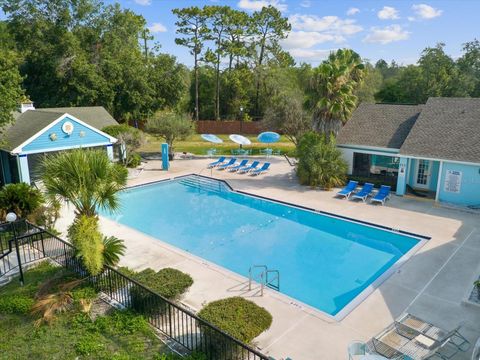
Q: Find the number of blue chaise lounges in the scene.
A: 8